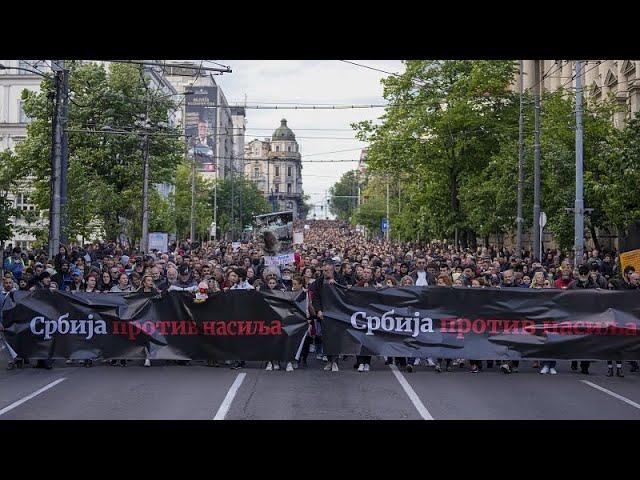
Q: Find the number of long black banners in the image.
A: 2